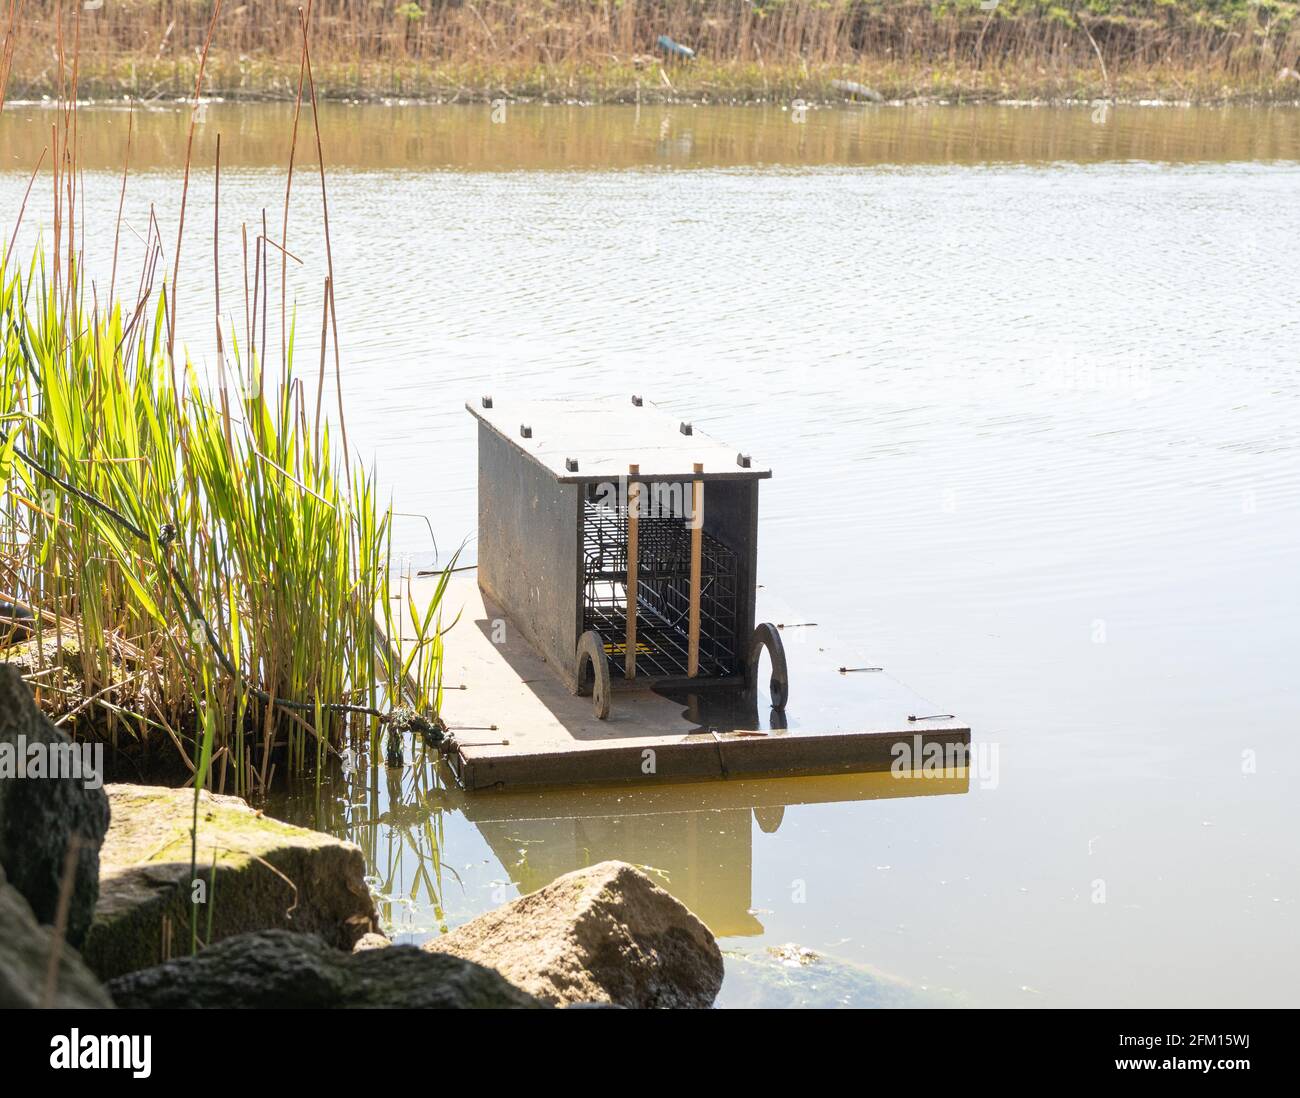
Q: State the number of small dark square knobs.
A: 6